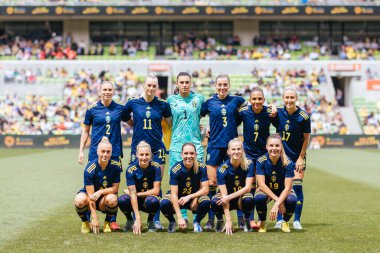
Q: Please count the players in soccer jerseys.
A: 11